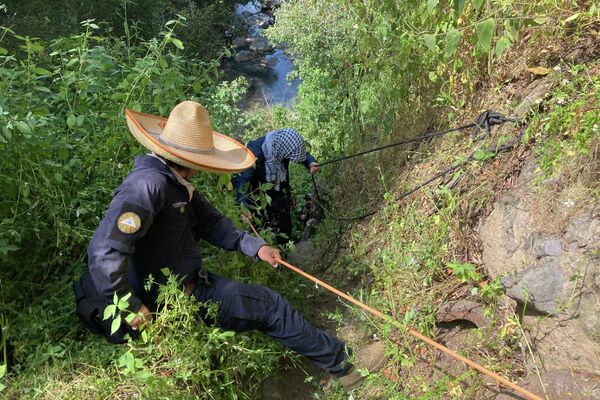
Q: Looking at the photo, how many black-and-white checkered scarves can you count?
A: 1